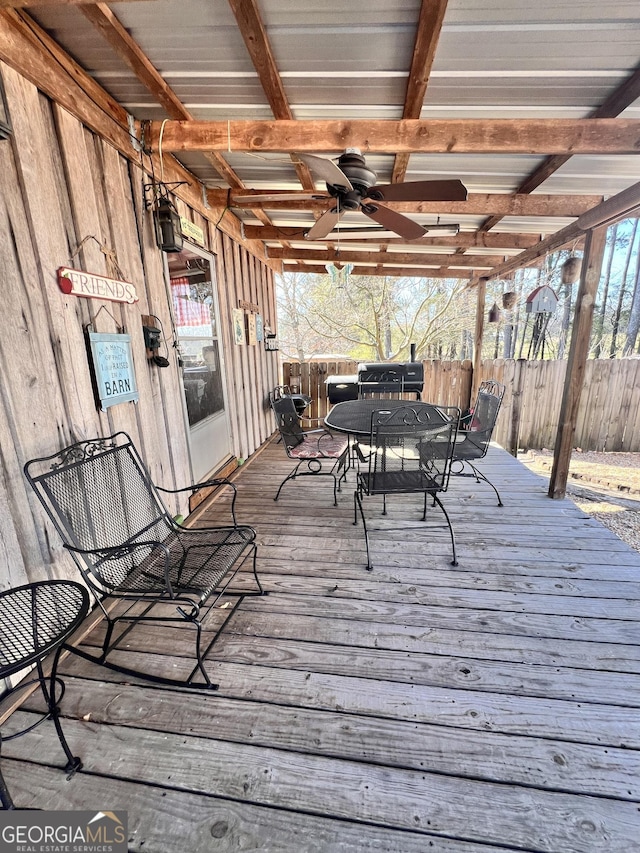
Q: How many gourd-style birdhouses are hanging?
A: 2